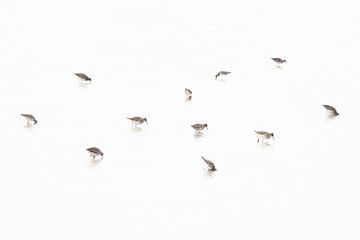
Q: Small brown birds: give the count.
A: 11